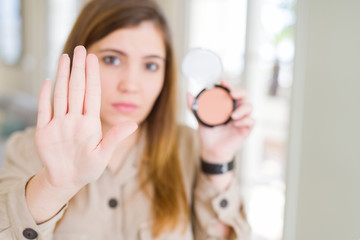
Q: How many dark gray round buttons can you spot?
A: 3